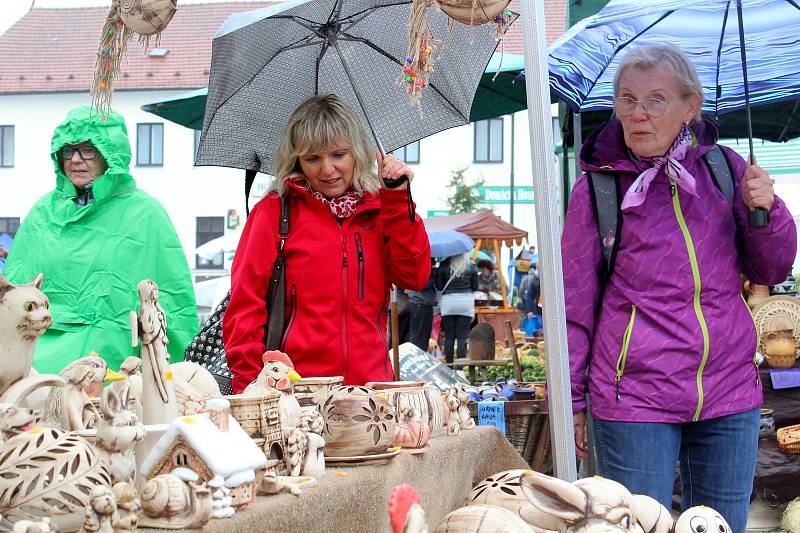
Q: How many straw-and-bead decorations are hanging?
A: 2